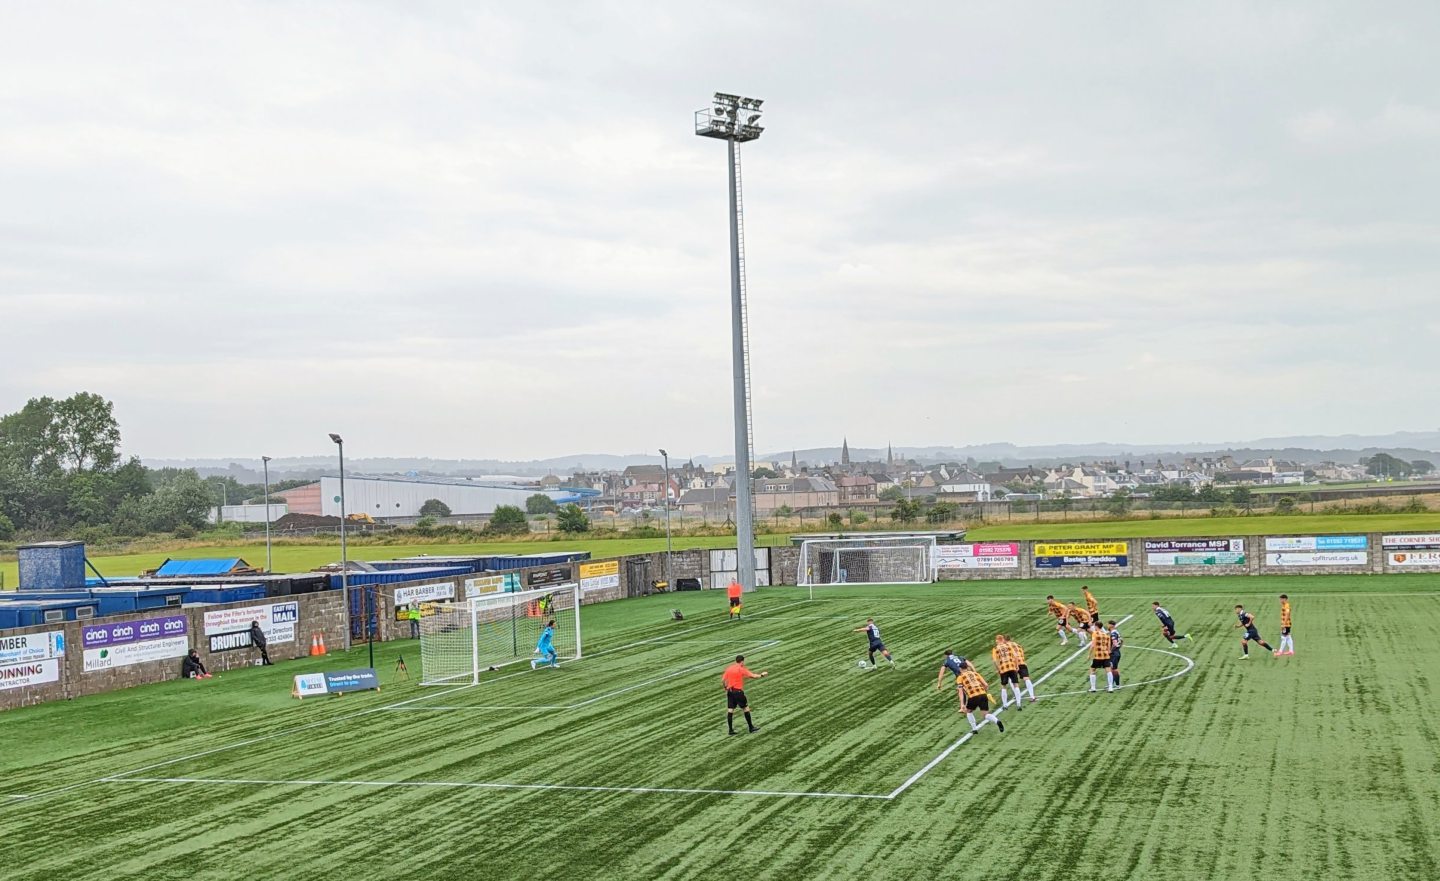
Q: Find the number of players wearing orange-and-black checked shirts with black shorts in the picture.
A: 8